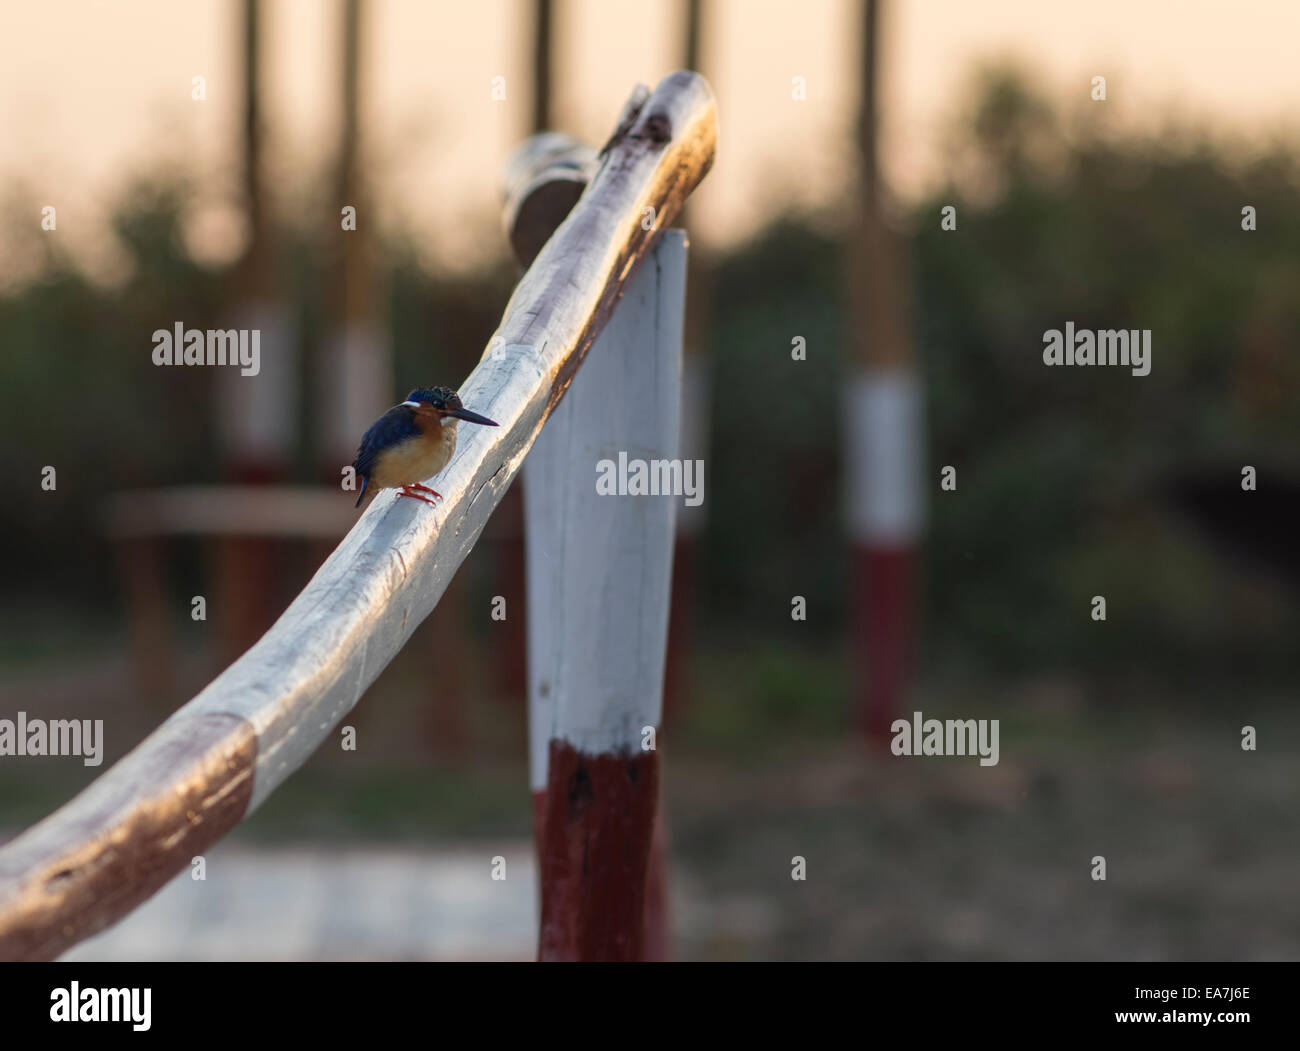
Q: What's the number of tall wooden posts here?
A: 5